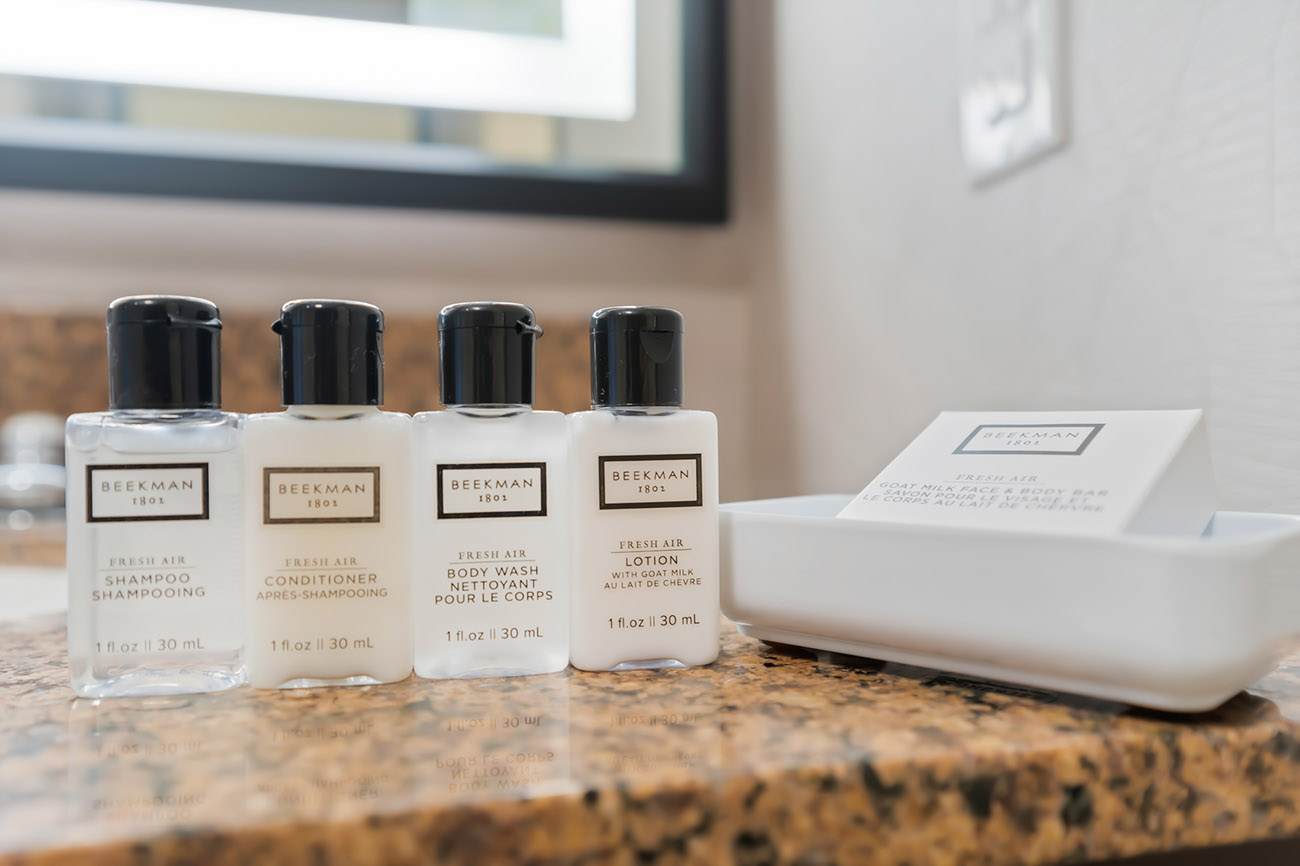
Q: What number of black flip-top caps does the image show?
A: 4